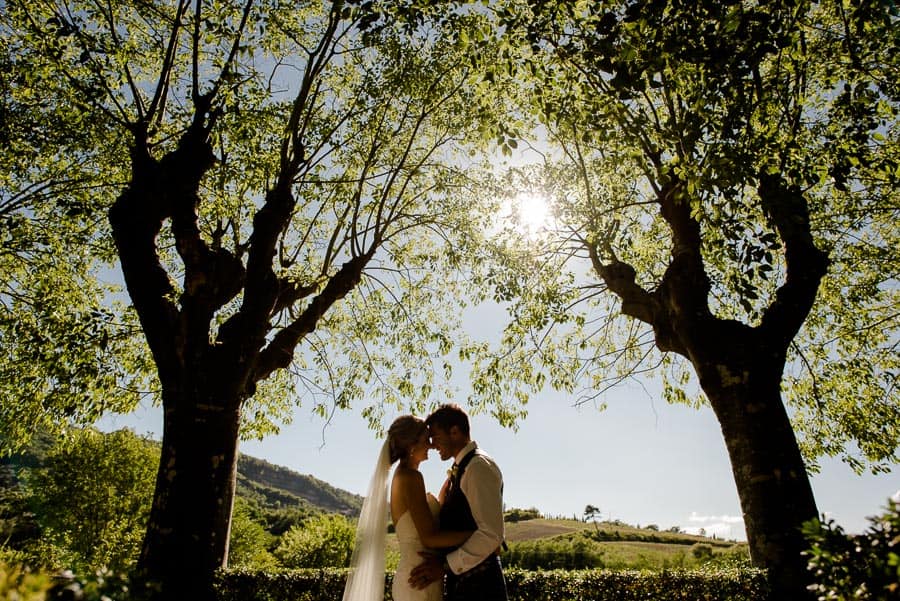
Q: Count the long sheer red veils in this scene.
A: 0